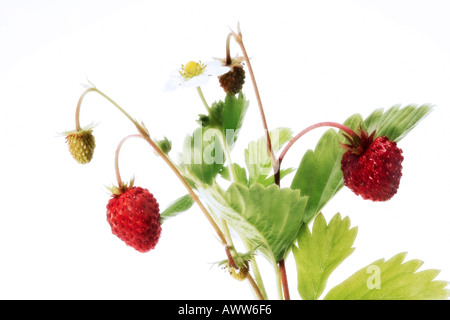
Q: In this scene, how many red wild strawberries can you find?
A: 2